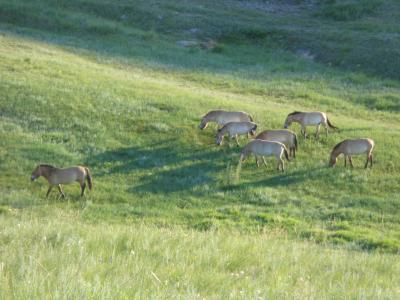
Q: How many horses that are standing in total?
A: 7